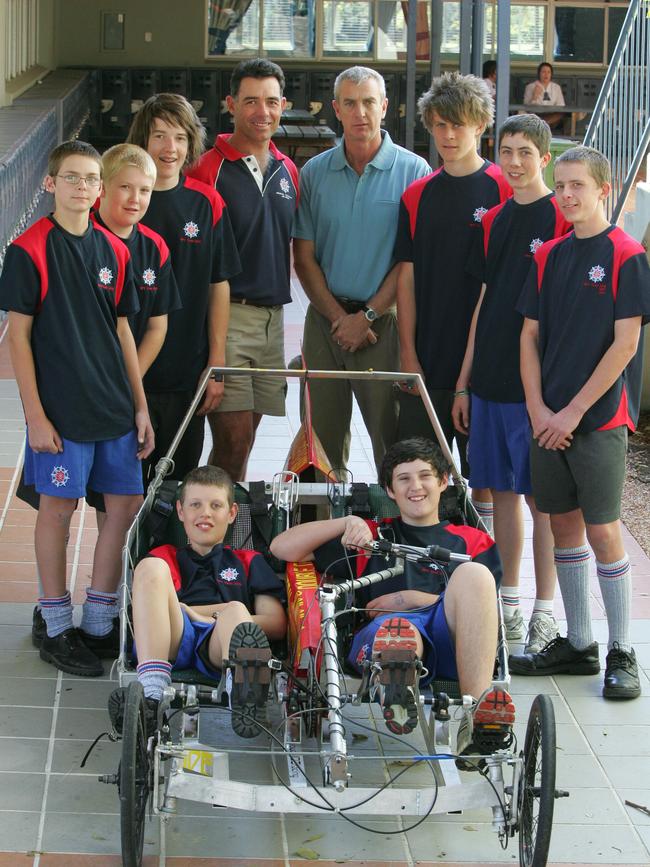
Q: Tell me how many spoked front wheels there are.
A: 2